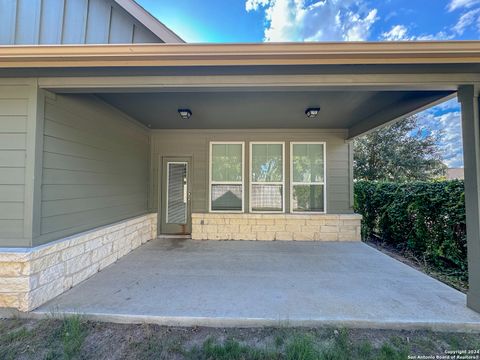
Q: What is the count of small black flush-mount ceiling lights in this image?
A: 2